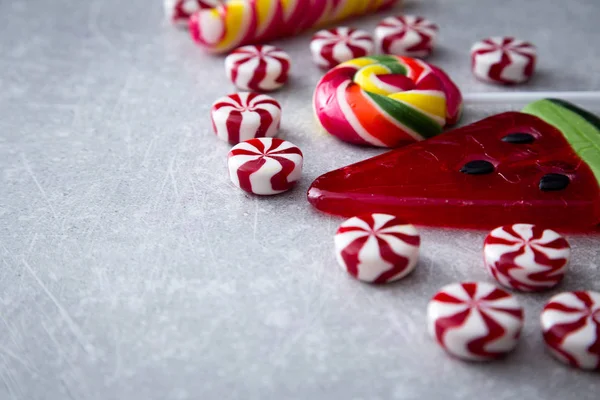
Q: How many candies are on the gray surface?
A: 14